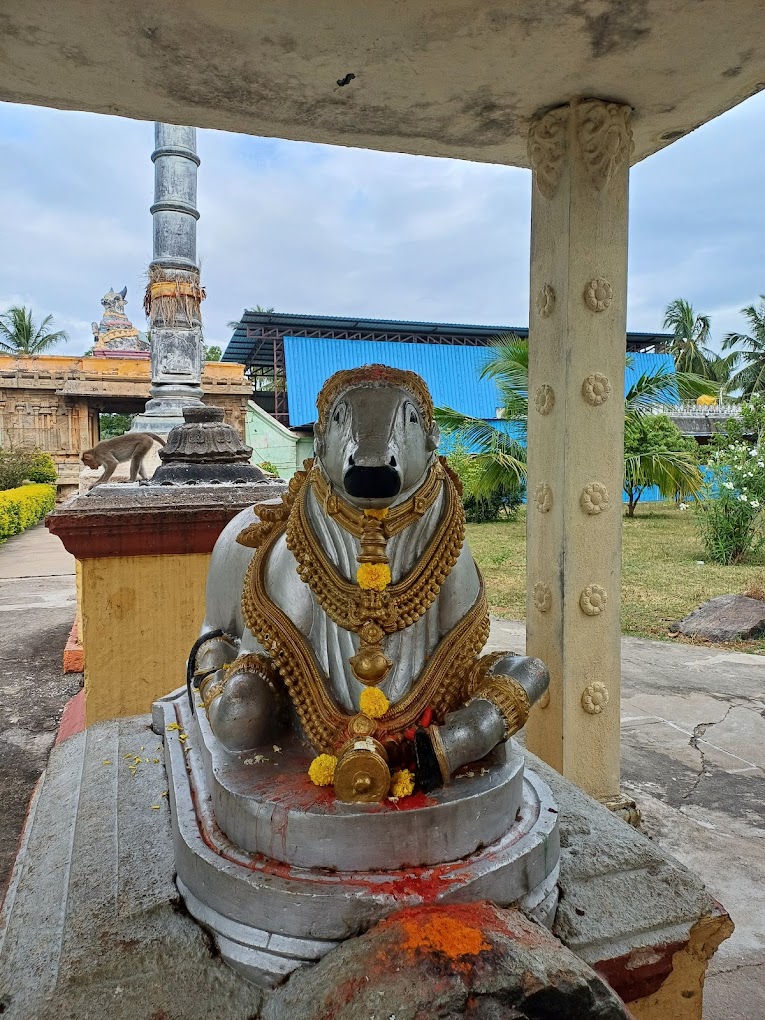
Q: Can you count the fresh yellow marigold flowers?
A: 5